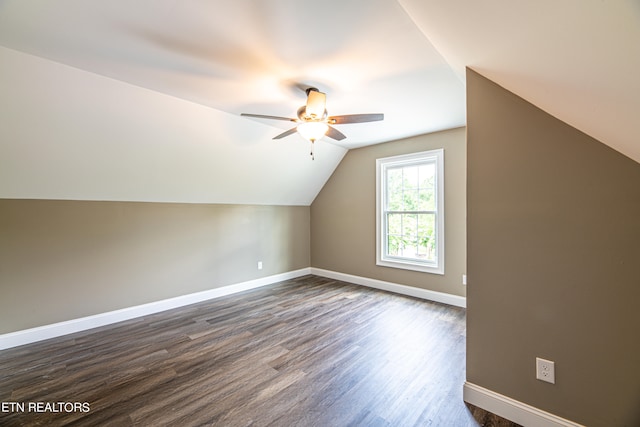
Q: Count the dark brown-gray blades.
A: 4